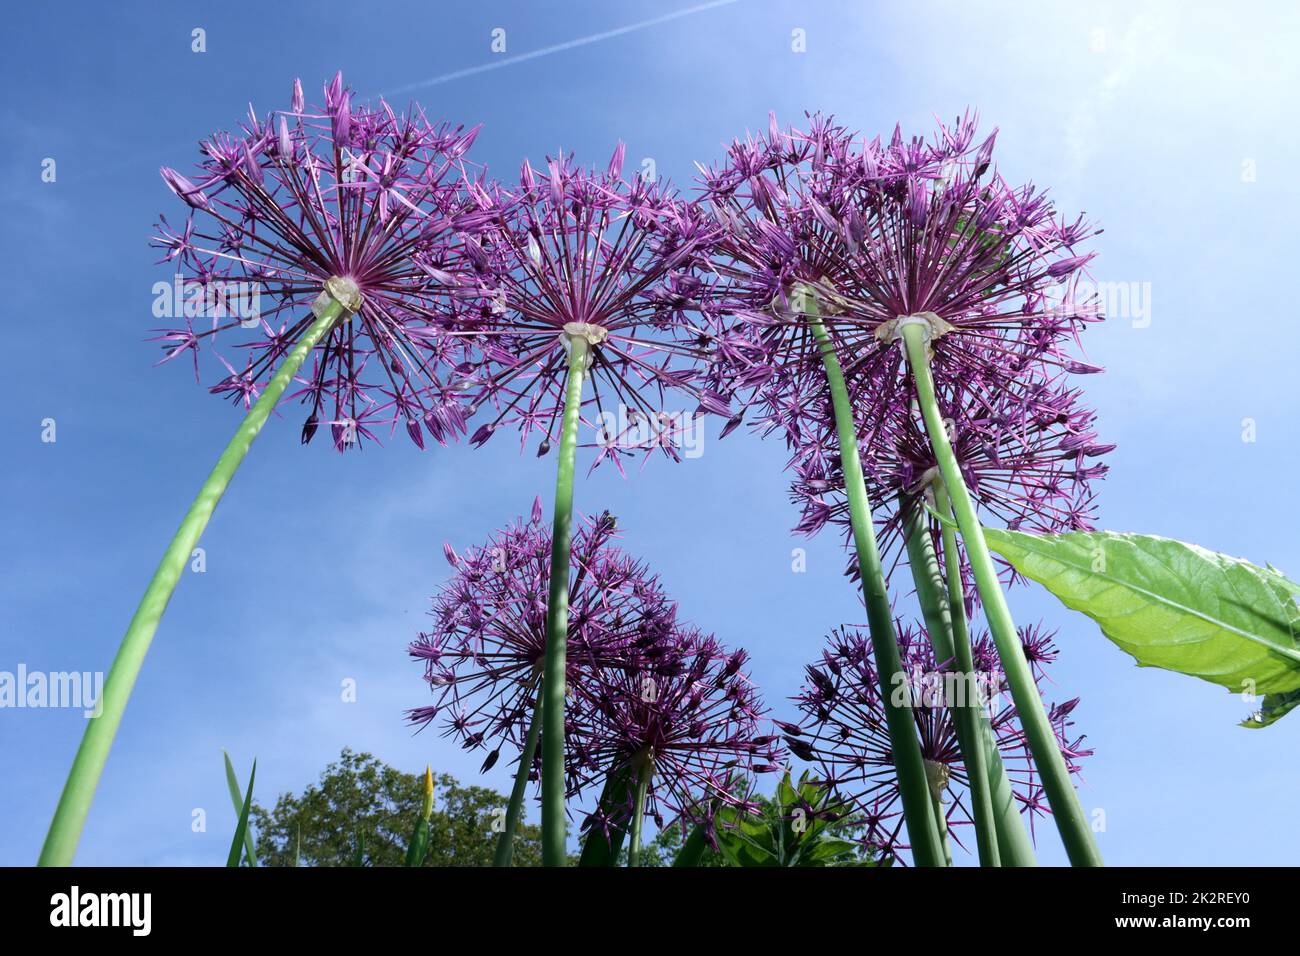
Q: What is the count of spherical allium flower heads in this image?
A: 8